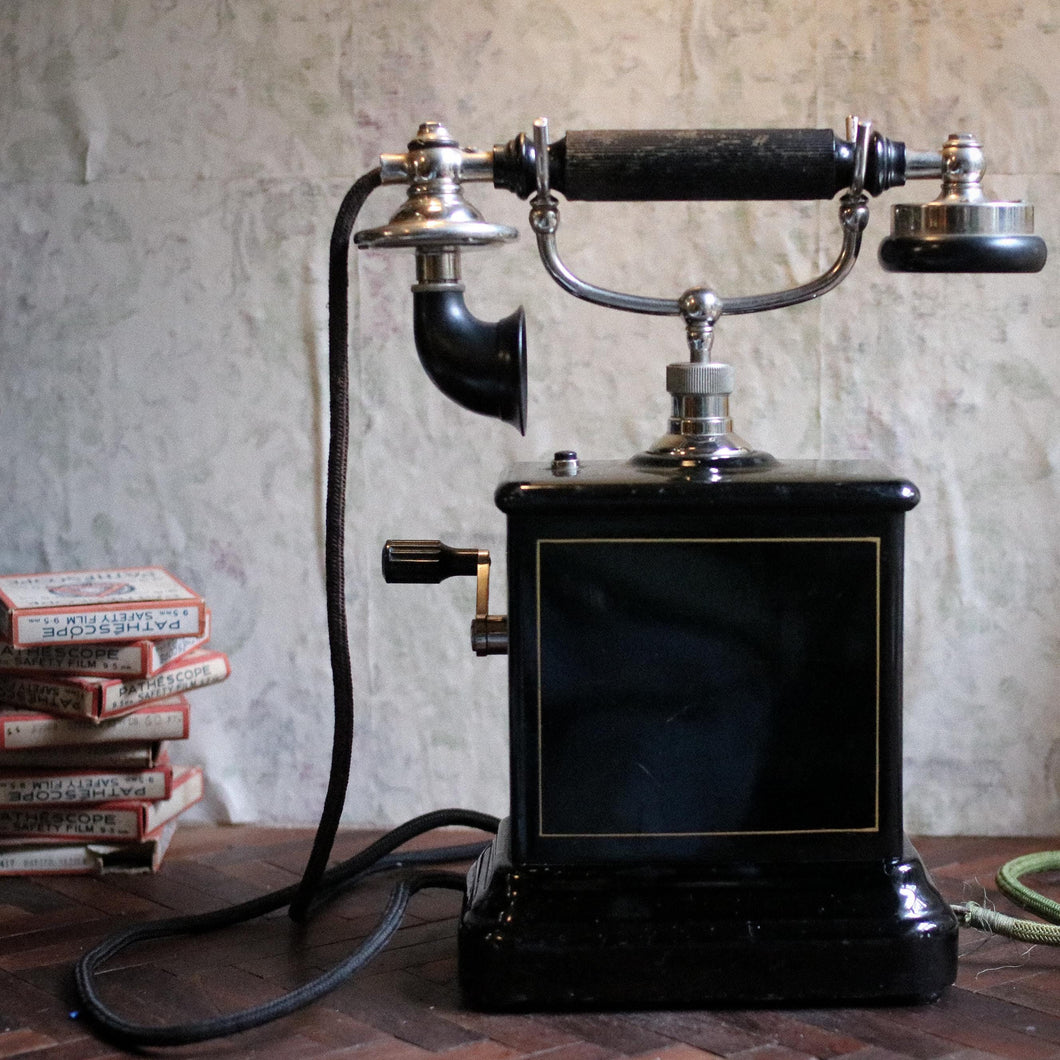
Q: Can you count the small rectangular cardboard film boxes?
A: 8